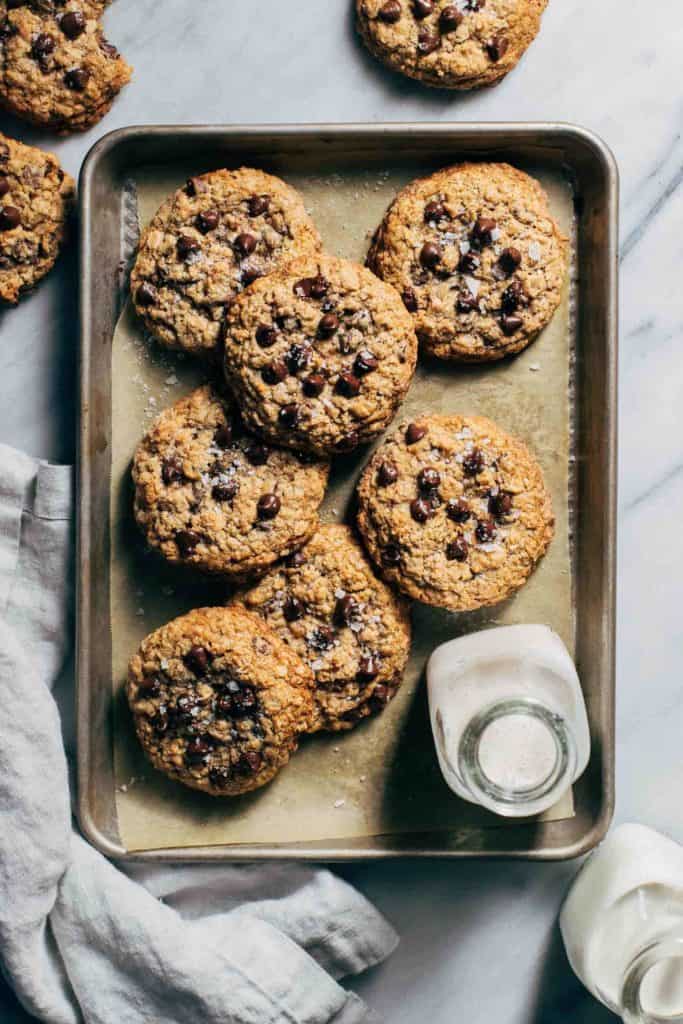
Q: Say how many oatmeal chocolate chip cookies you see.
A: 10